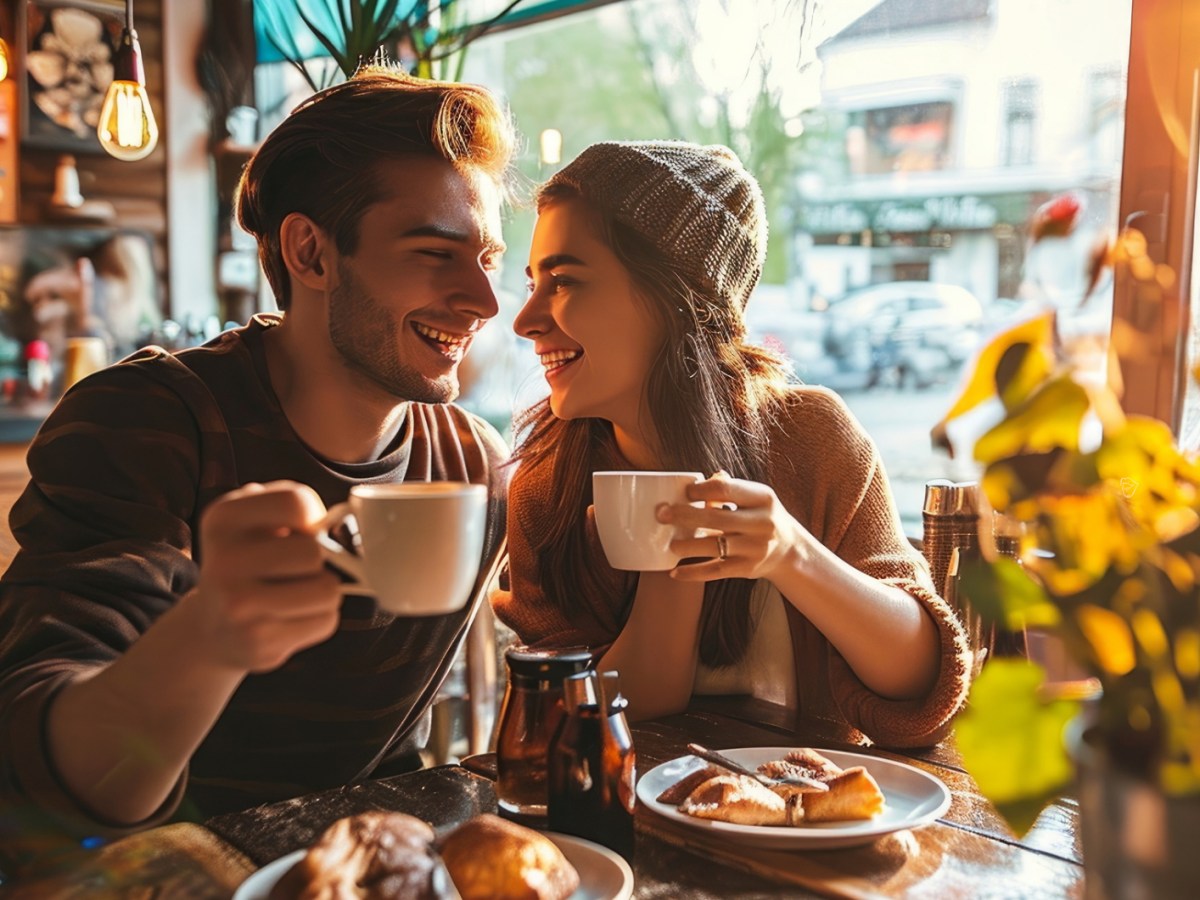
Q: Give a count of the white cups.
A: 2